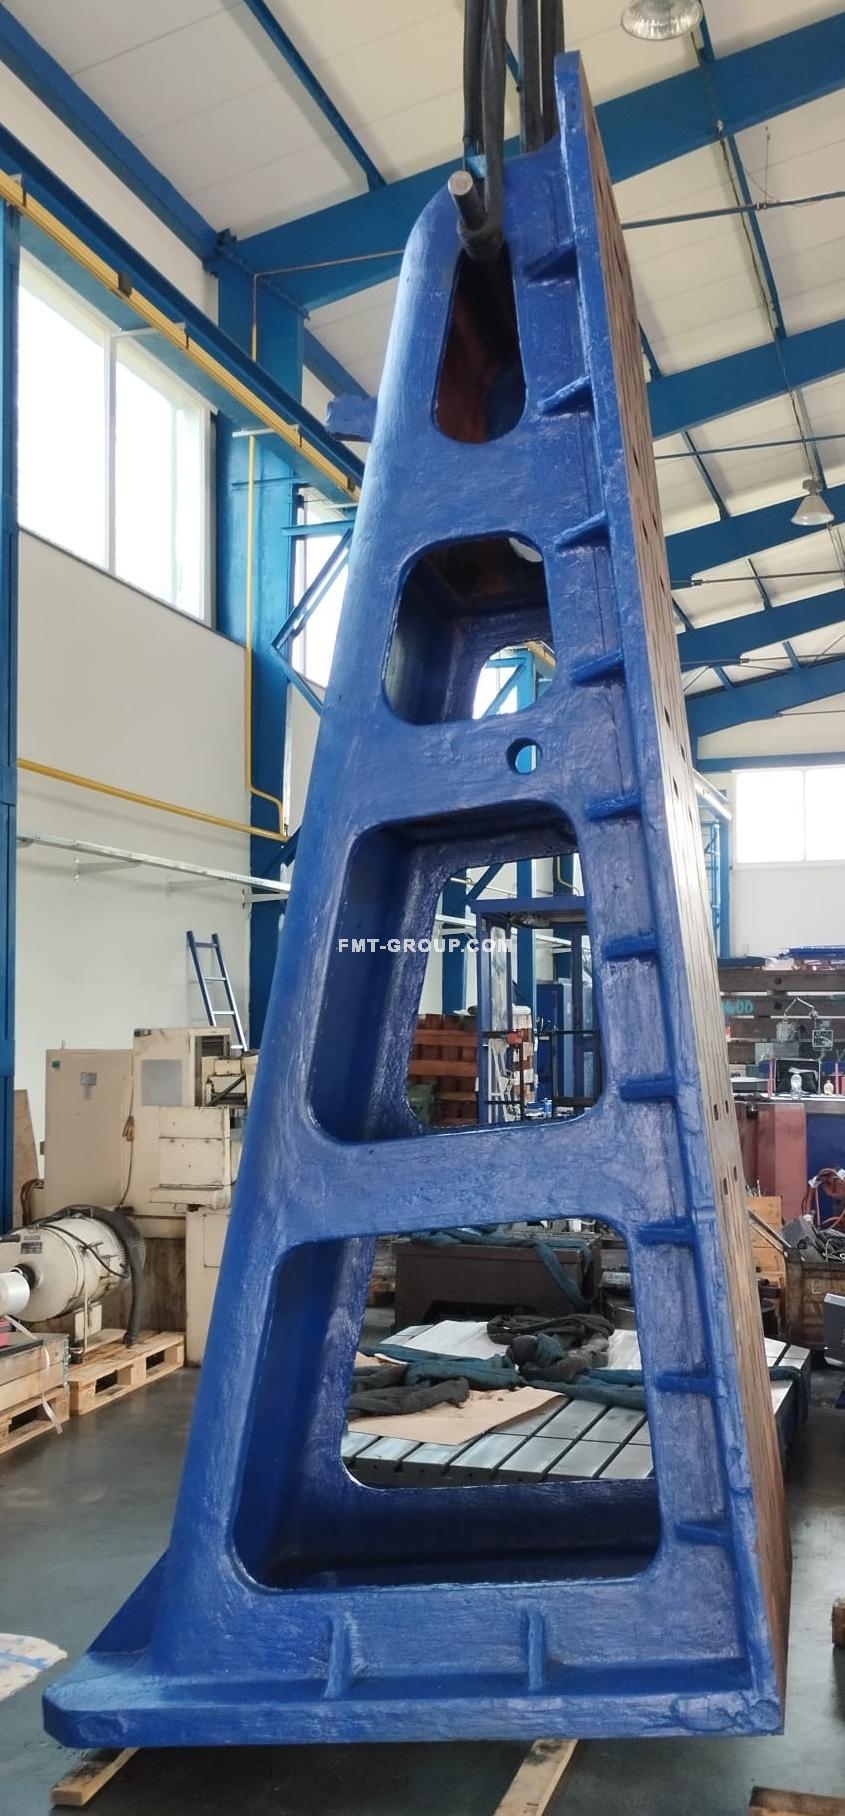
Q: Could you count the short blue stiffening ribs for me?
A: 12